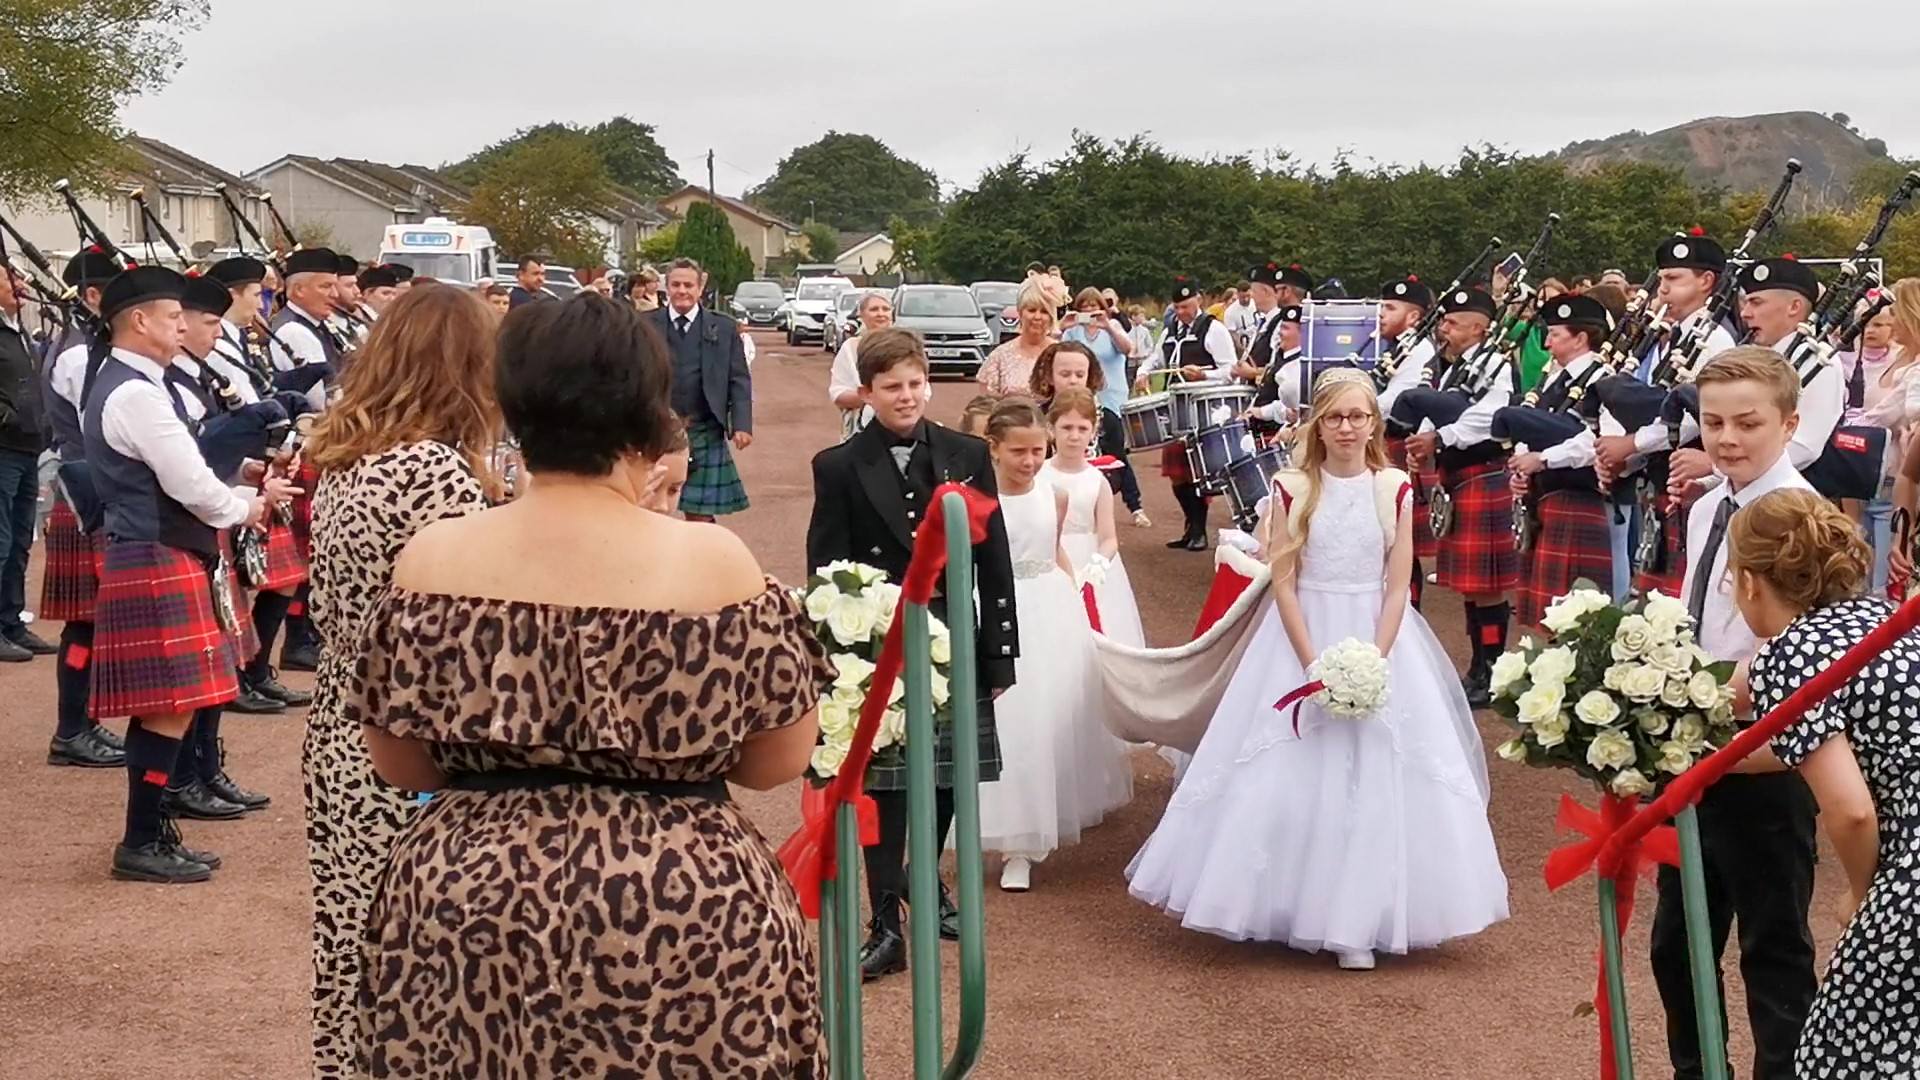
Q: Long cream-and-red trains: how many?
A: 1